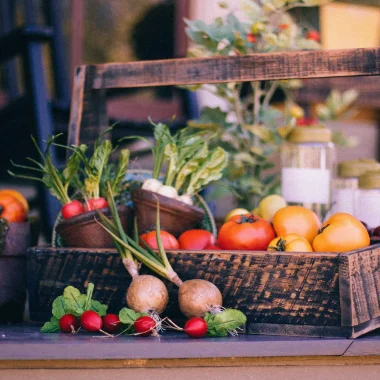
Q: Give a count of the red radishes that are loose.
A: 5